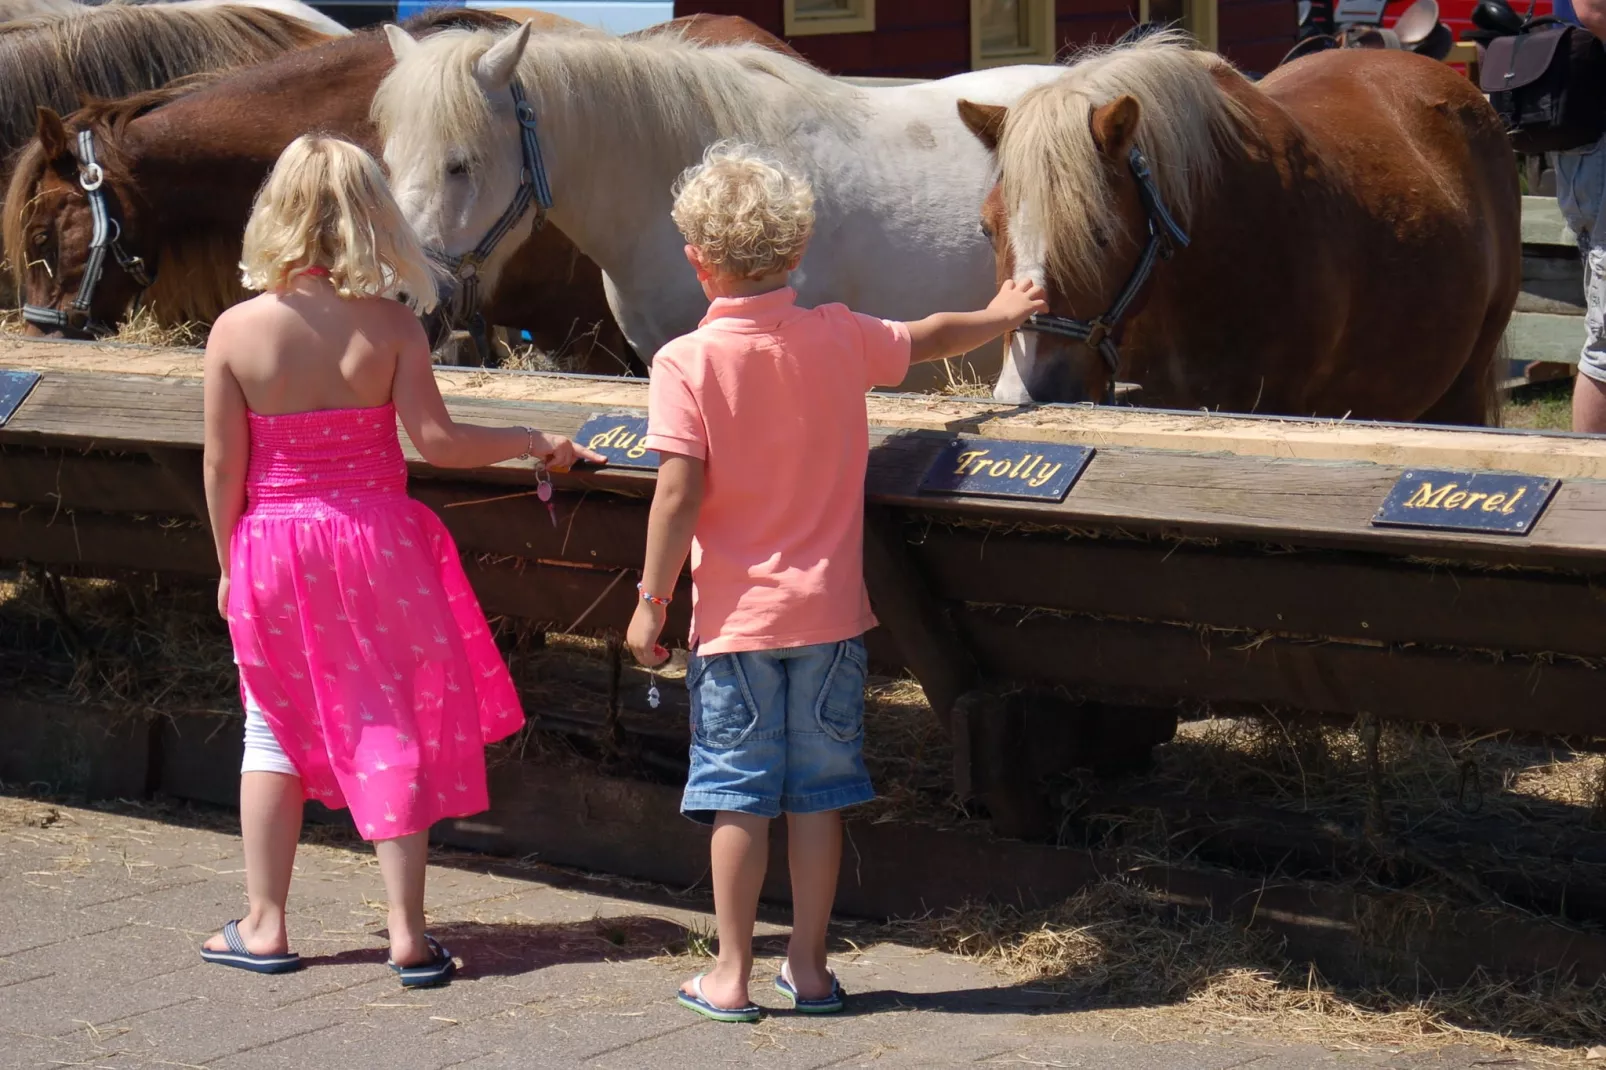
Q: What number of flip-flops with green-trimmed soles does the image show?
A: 2